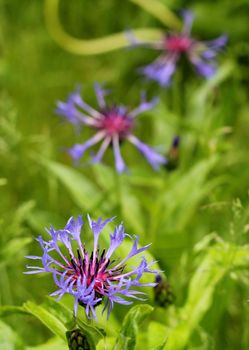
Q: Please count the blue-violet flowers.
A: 3